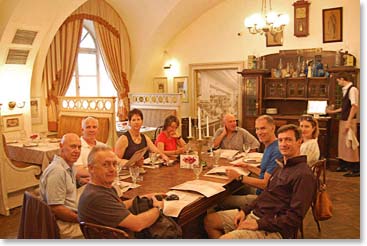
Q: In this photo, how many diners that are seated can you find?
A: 9